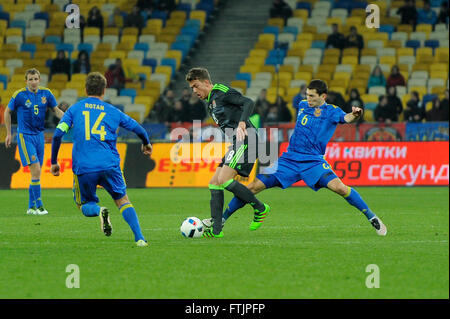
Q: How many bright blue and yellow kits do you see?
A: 3